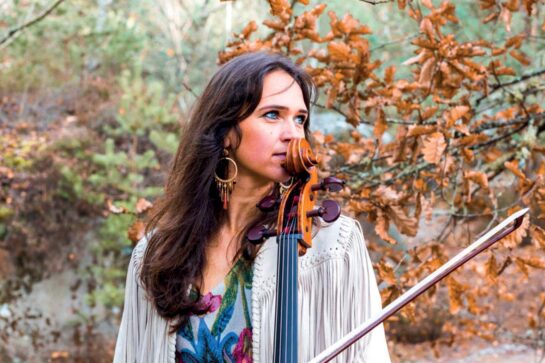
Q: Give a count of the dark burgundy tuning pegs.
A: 4